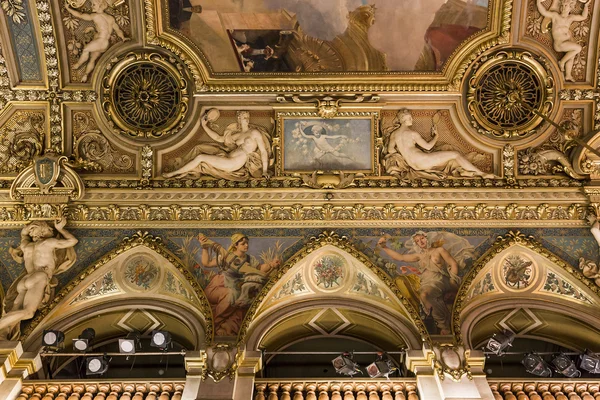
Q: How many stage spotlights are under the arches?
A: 11